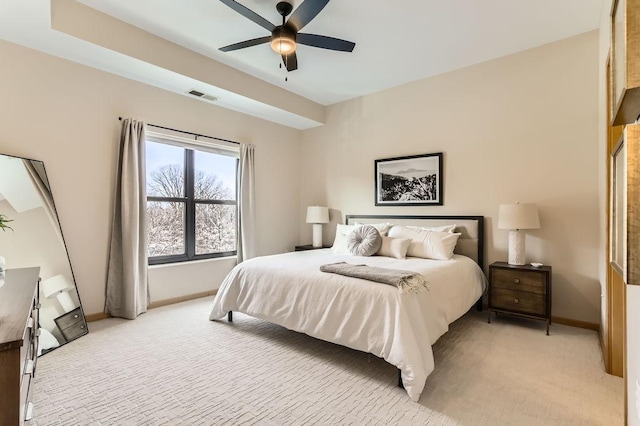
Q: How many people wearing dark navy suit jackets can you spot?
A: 0